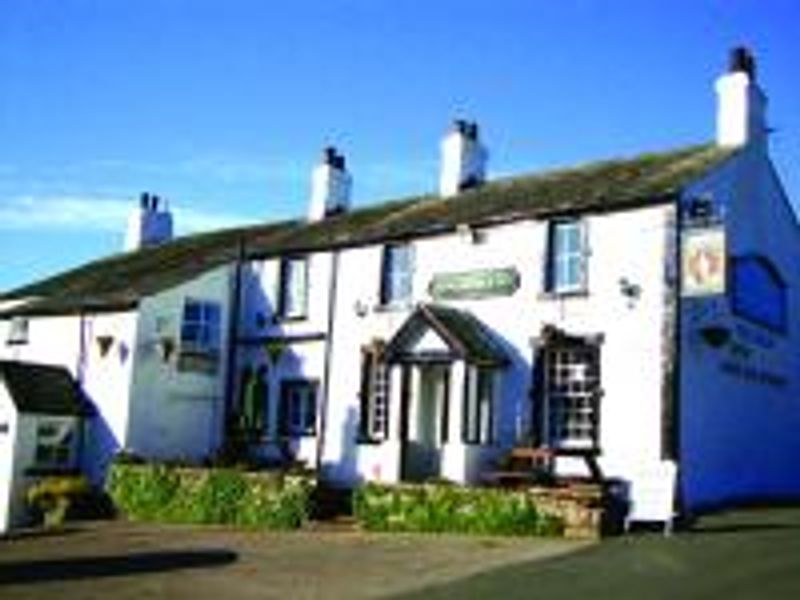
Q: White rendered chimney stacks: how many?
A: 4